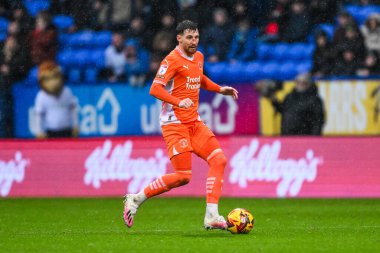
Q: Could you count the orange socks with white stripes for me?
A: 2